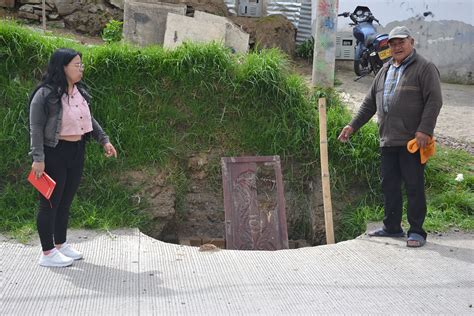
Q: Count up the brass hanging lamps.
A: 0